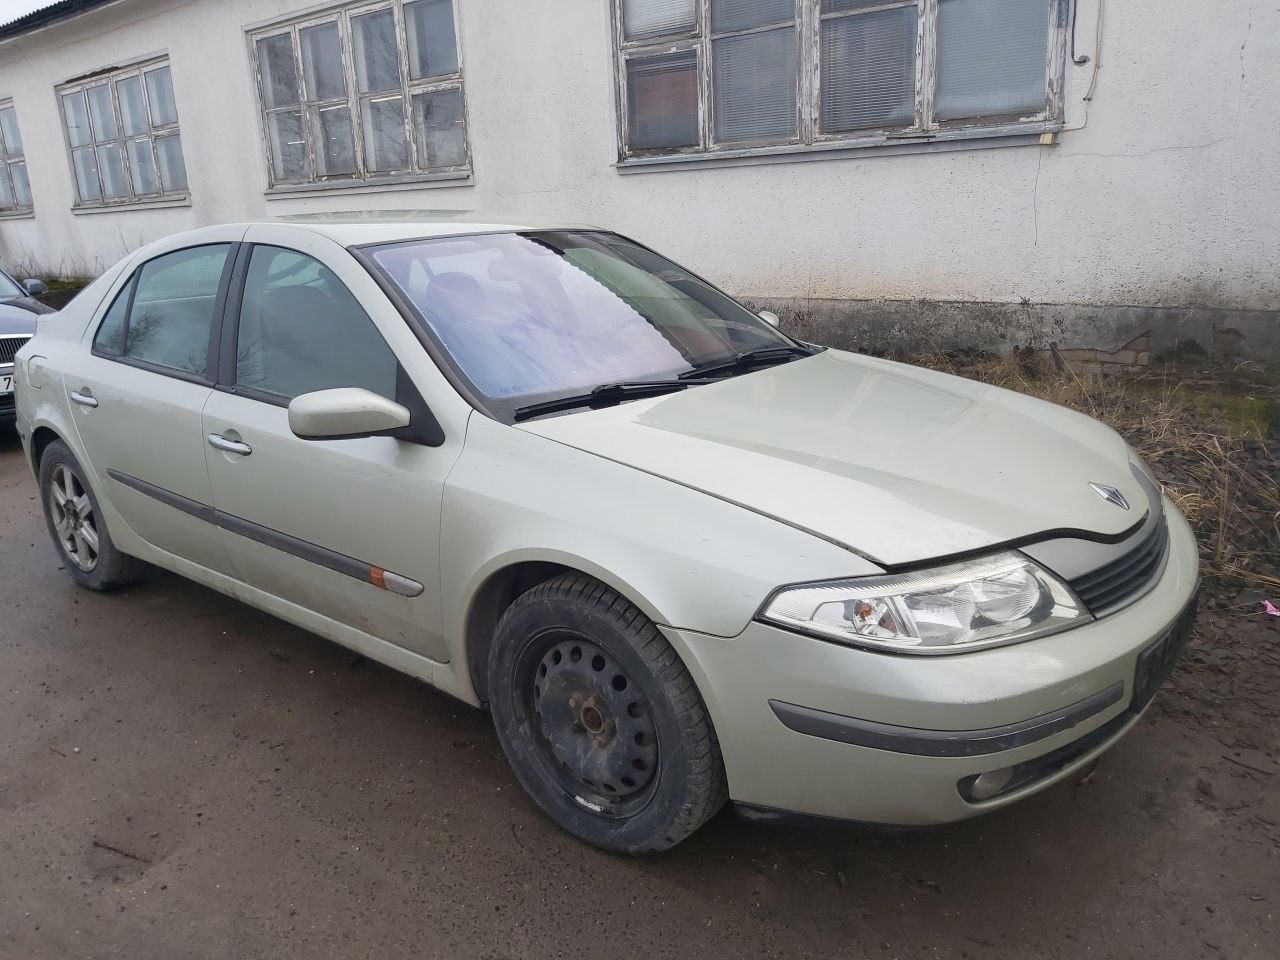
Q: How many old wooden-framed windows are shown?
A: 4